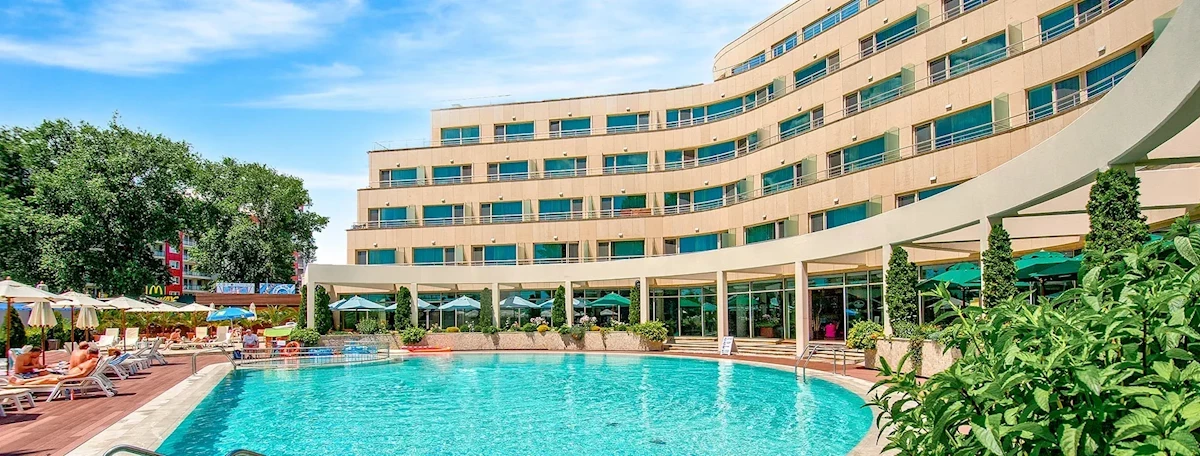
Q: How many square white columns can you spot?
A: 10